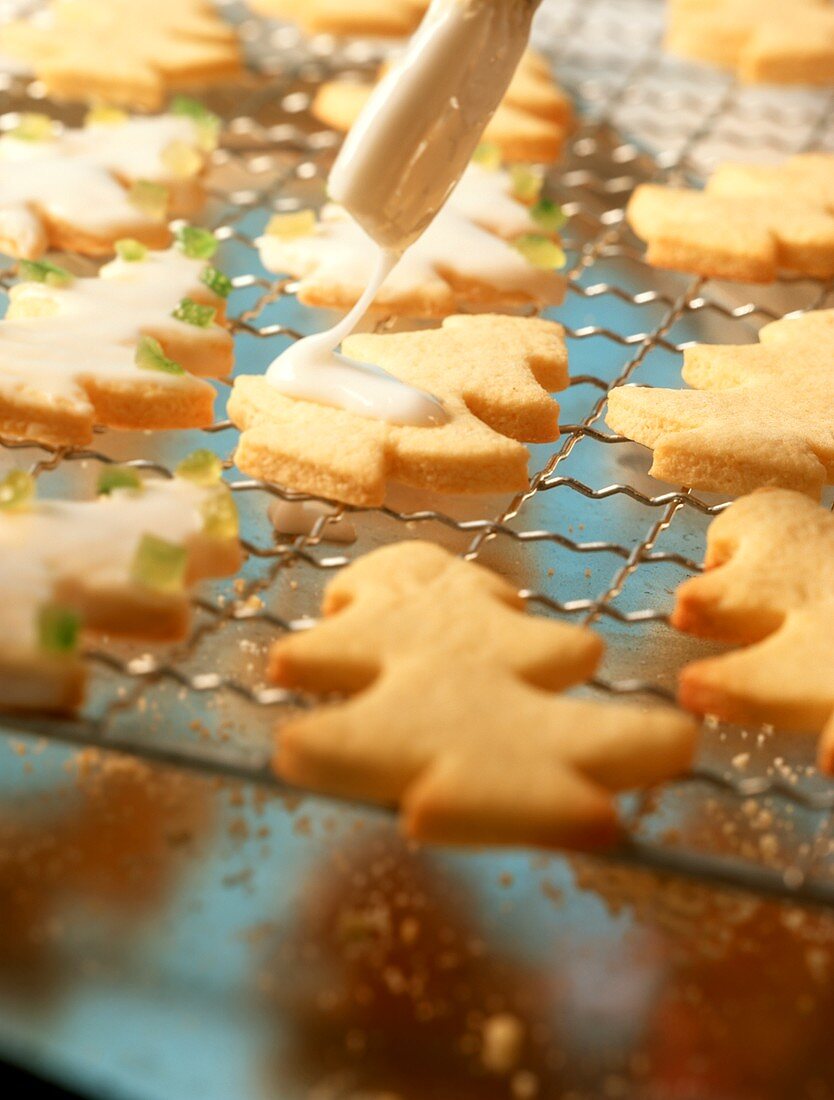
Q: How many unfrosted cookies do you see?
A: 8